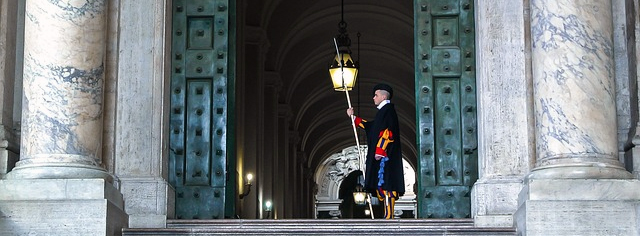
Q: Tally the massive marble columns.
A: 2